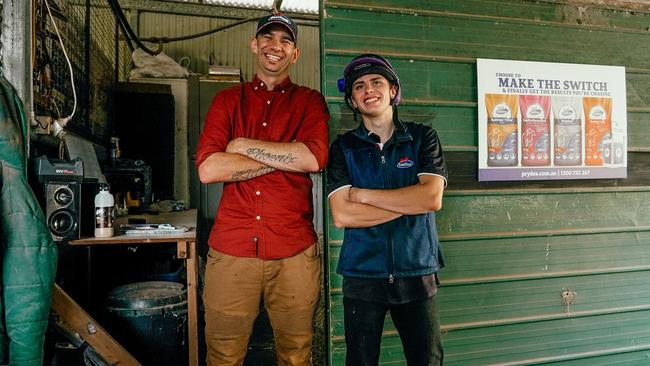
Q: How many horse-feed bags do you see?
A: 4